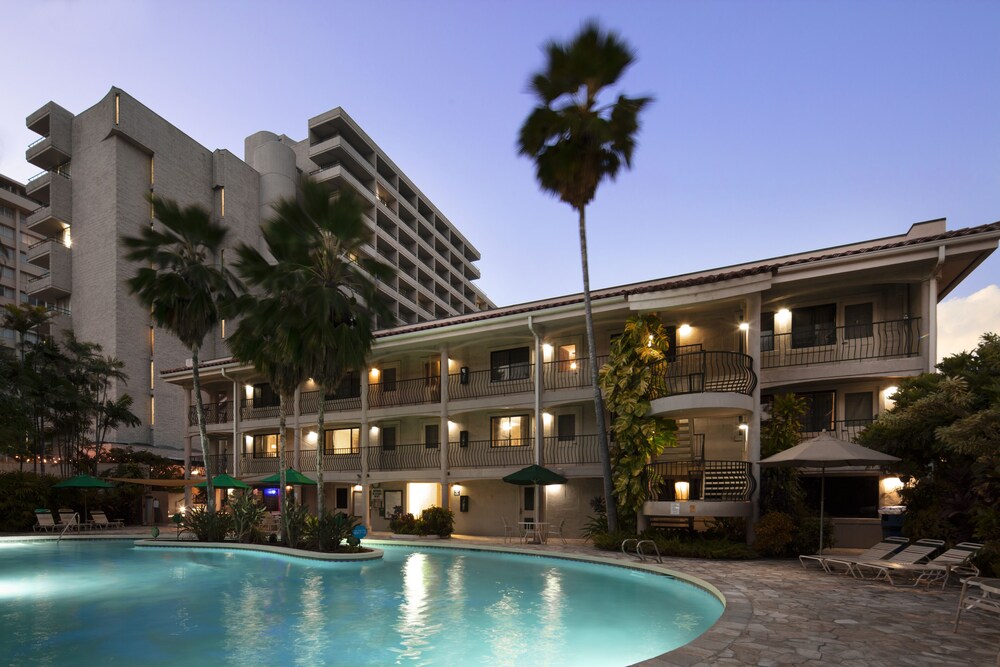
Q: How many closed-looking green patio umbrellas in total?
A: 0